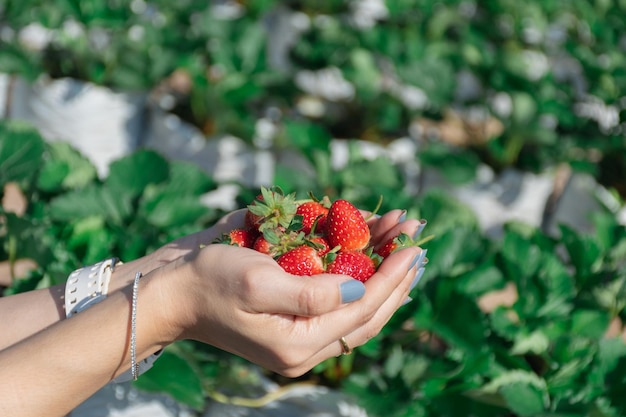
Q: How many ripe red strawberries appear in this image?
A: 9